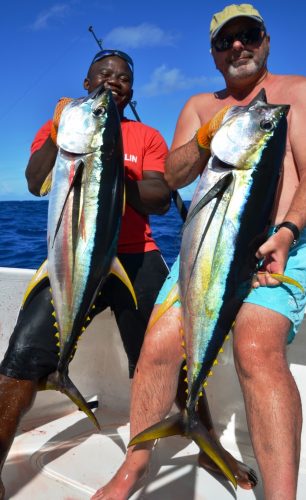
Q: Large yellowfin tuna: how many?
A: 2